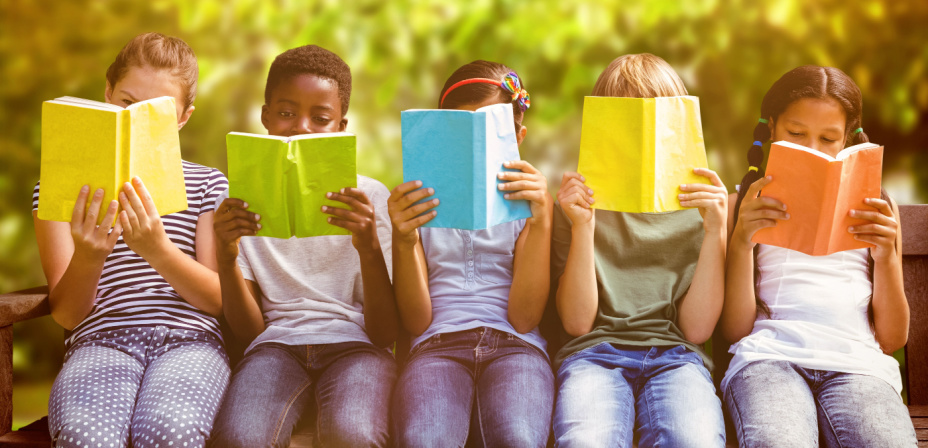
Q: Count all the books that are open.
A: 5